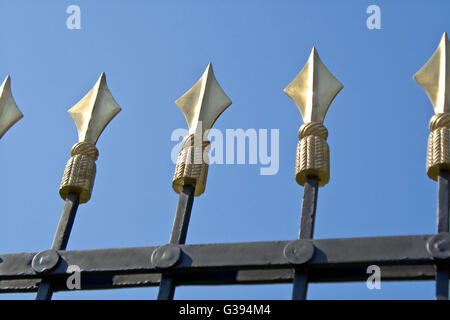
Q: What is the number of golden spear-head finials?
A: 5